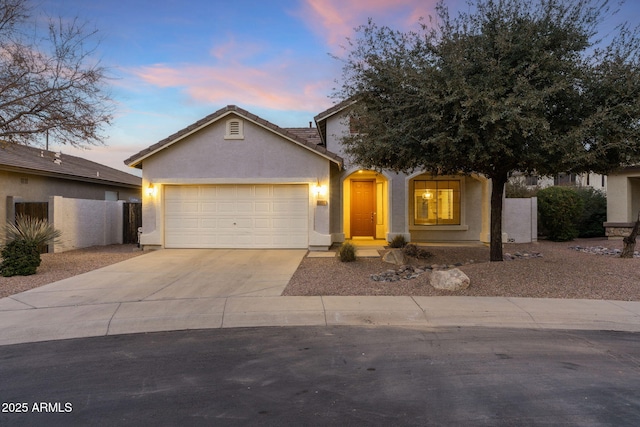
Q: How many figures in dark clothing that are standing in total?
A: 0